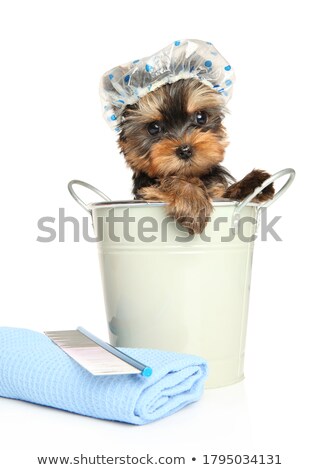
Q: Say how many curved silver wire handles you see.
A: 2